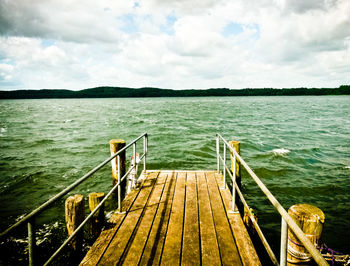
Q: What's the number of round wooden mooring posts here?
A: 5